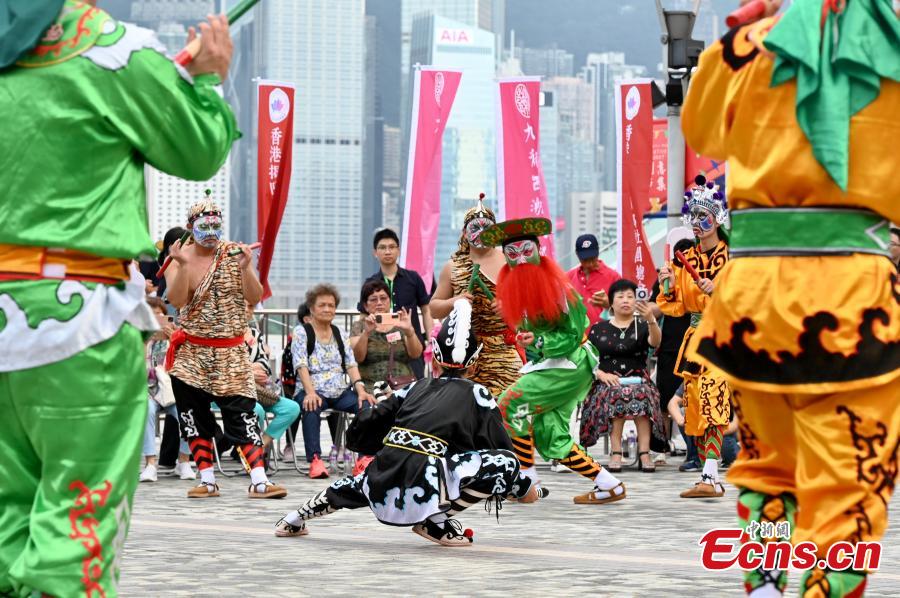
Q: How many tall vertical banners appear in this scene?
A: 4